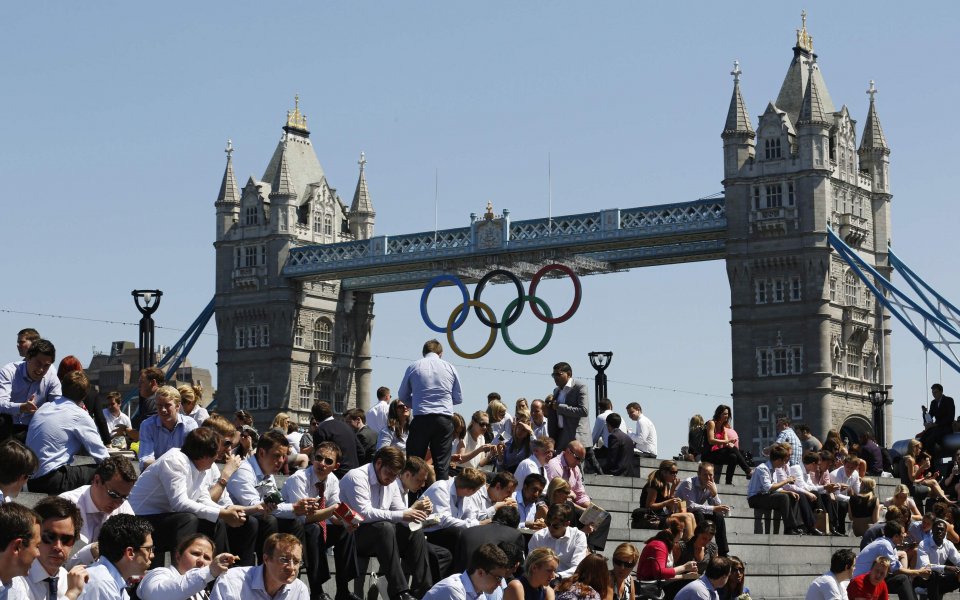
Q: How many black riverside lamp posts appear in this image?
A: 3